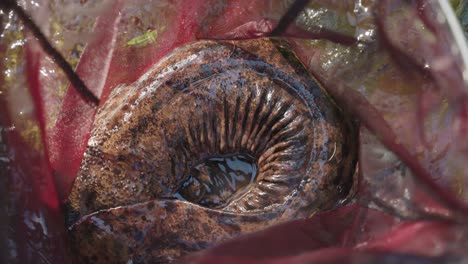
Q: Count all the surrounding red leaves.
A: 0